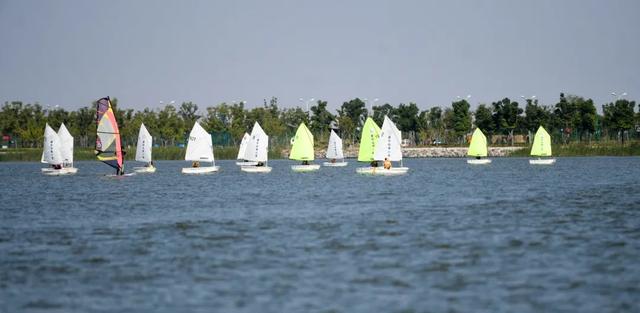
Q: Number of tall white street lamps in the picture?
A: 8